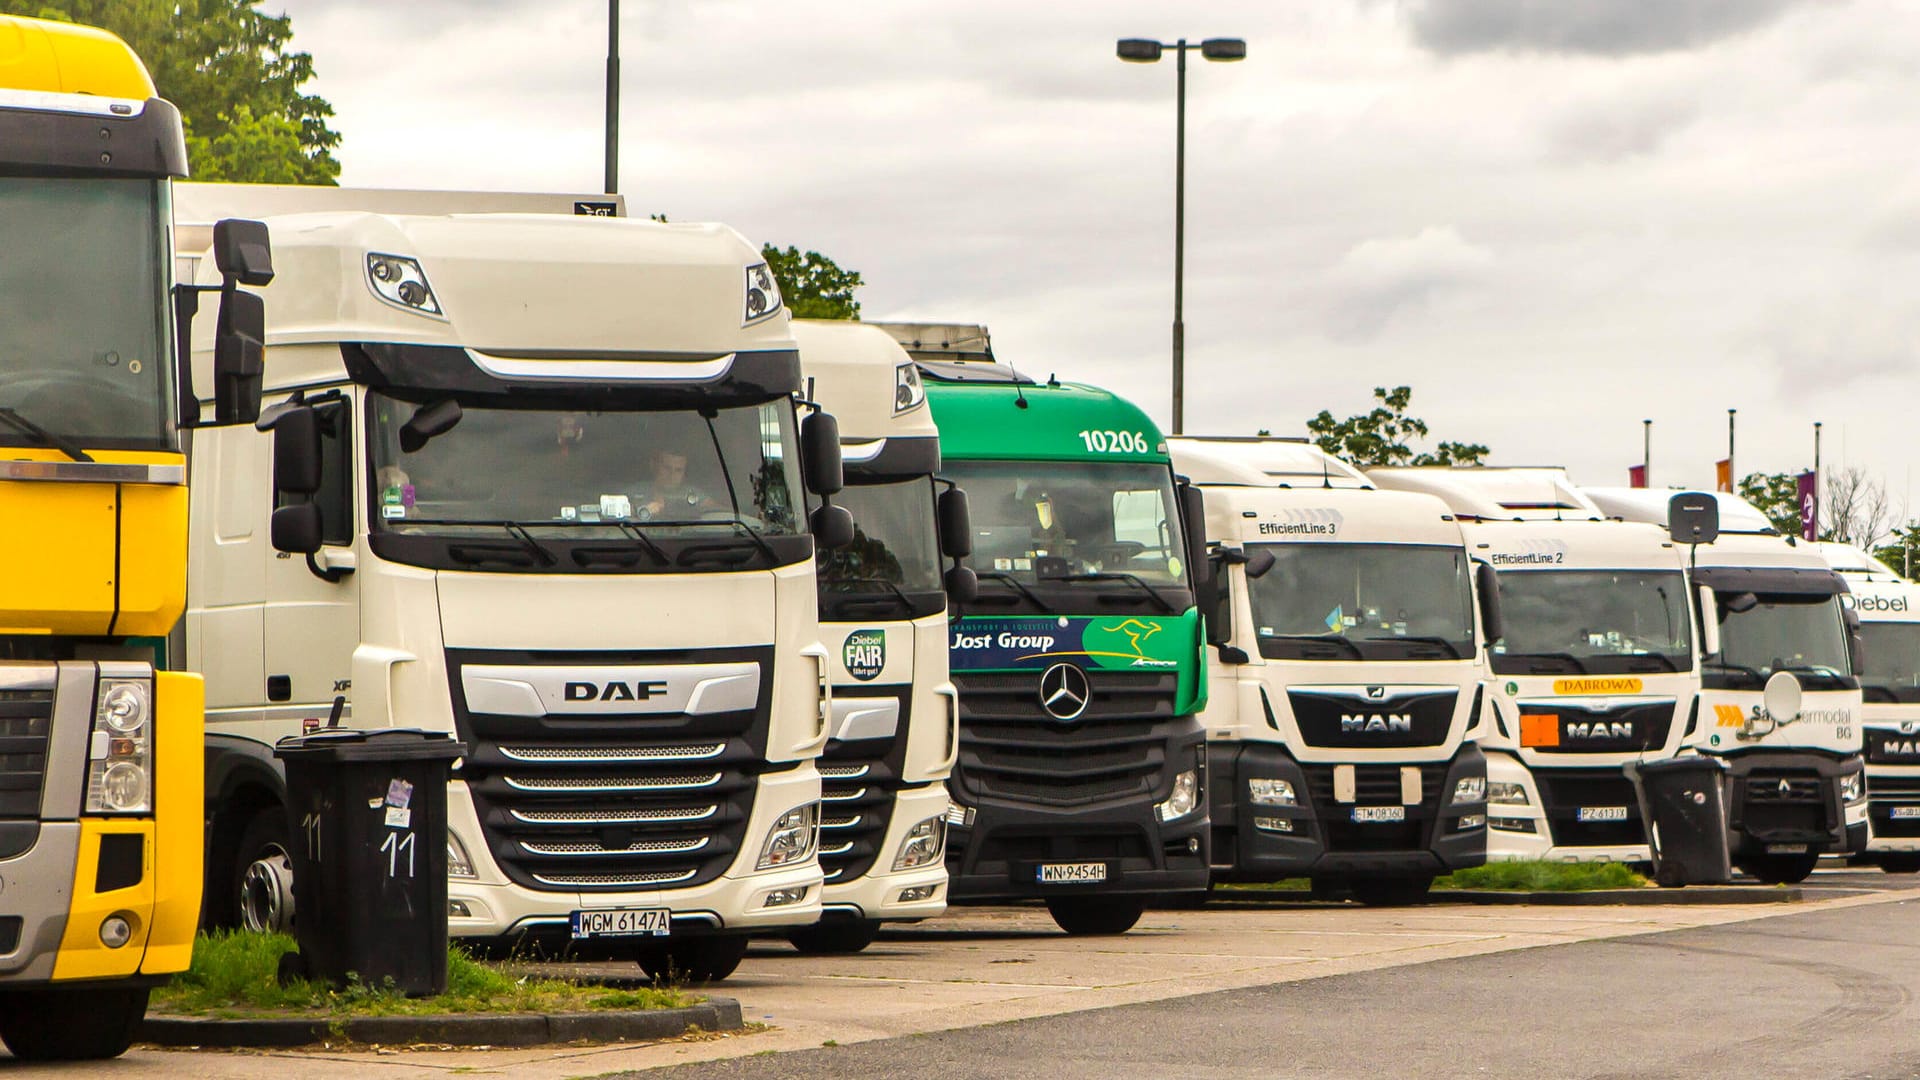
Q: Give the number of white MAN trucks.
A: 3